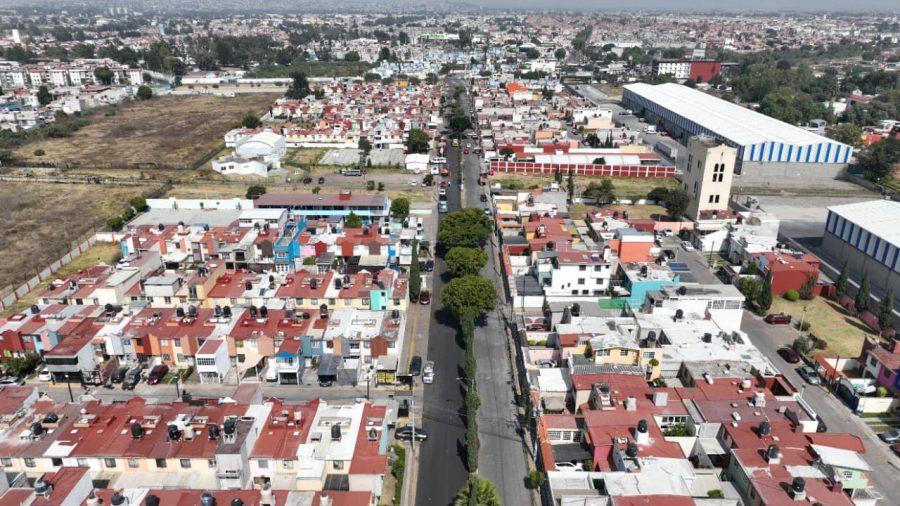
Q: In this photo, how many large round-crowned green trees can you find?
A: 3